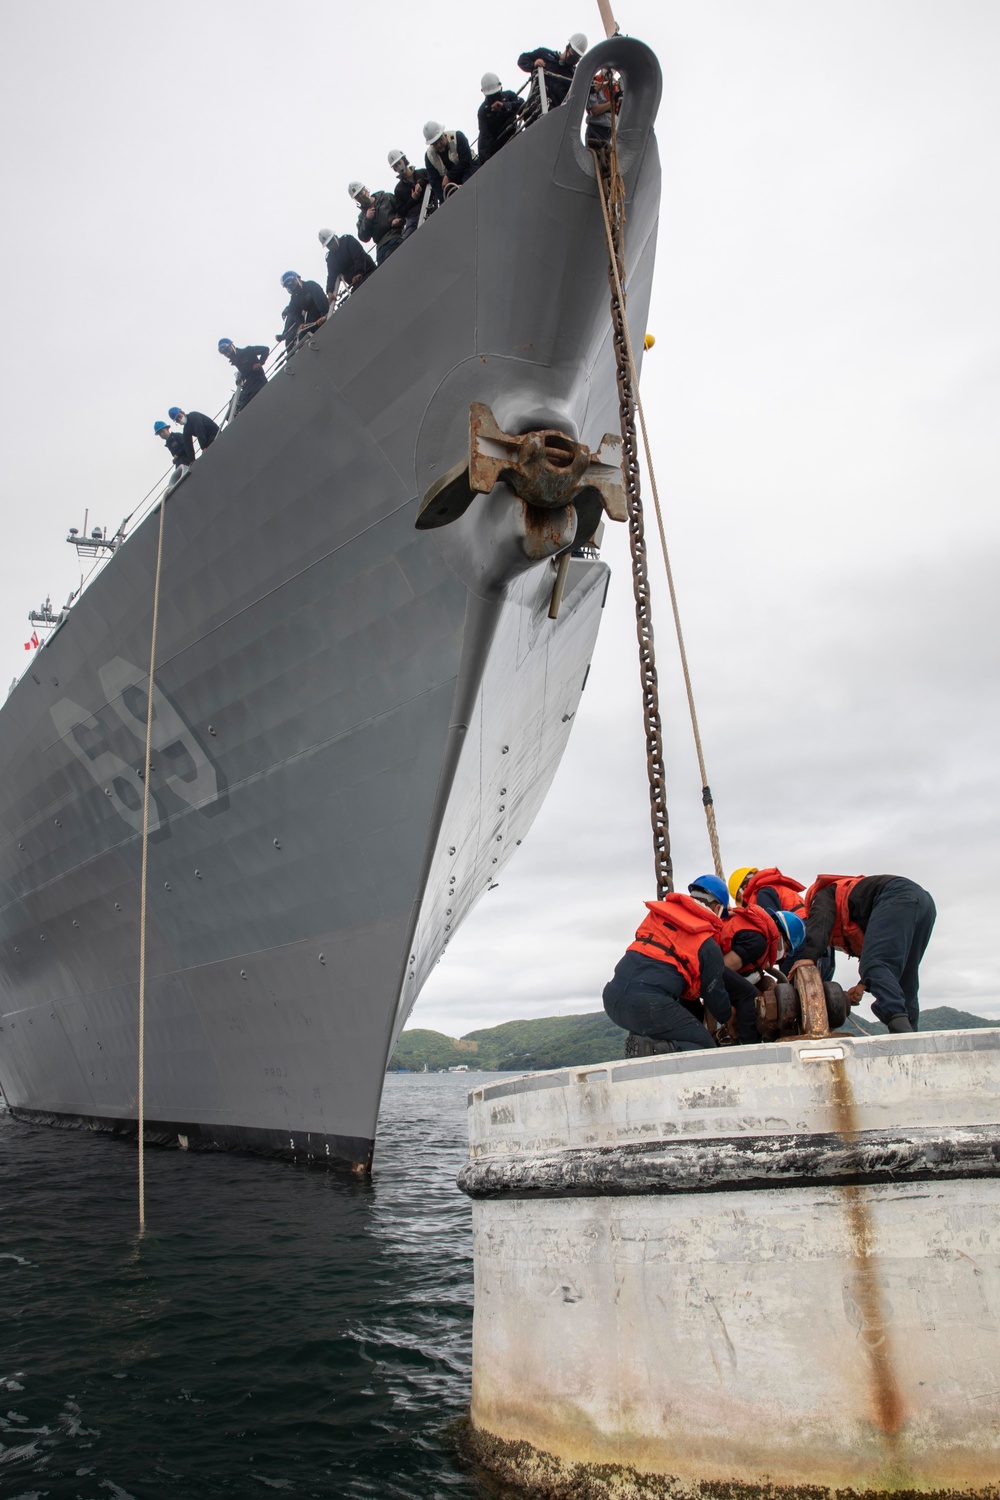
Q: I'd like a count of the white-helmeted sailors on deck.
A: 6